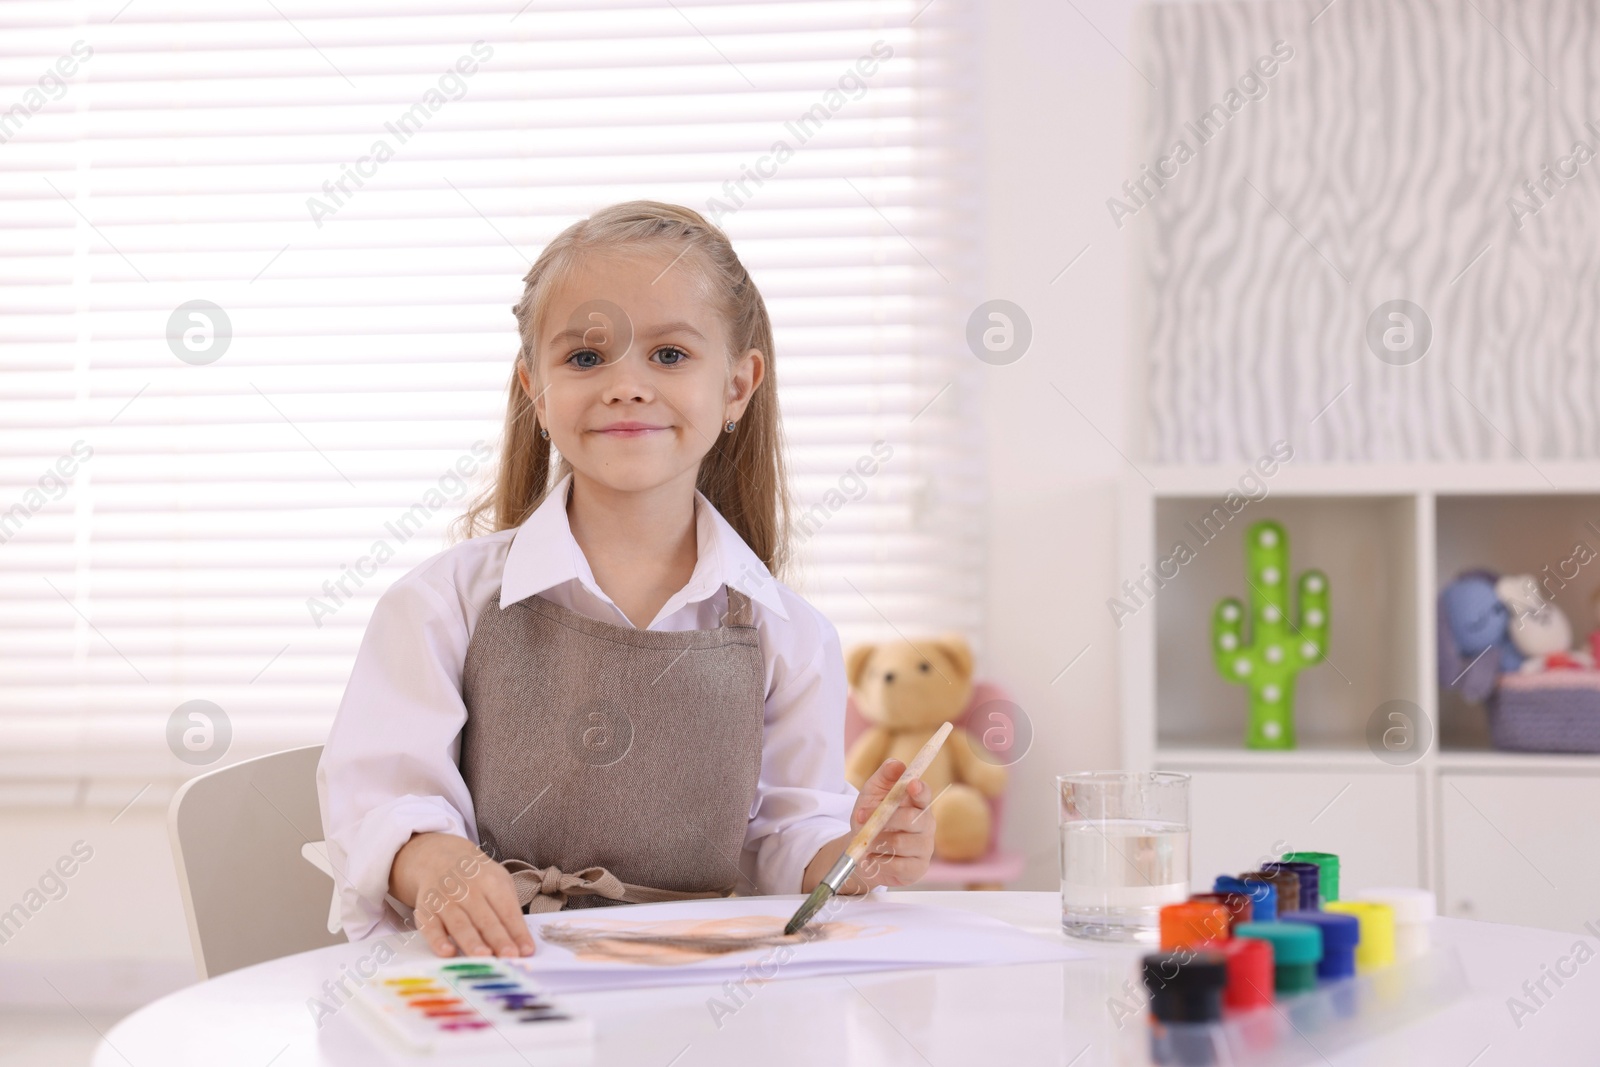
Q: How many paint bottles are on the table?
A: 12